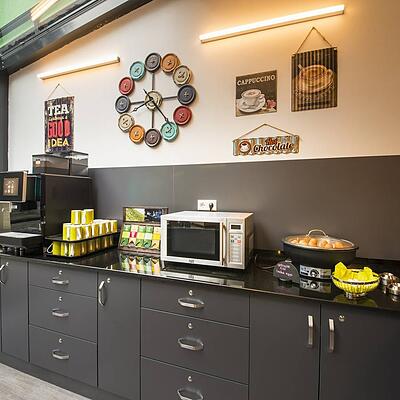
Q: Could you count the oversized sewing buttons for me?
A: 13